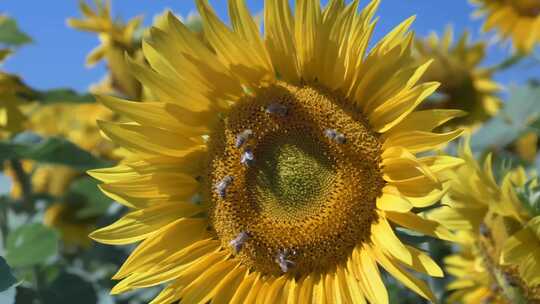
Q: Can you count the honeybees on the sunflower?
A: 7